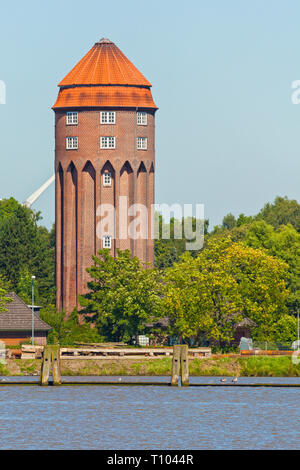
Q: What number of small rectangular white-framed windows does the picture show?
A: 8